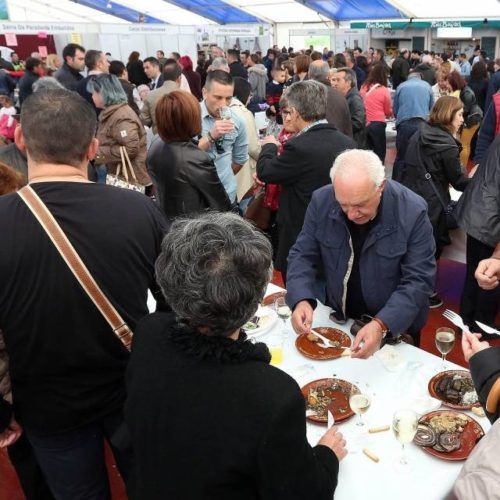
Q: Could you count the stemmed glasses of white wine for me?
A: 4